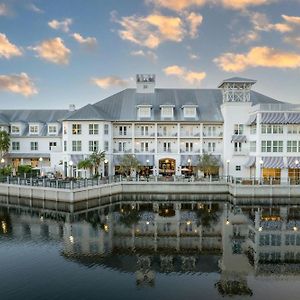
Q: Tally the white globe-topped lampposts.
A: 9